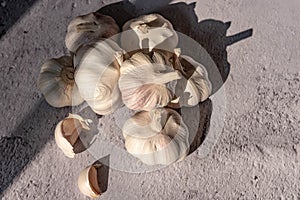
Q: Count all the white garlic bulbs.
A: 7